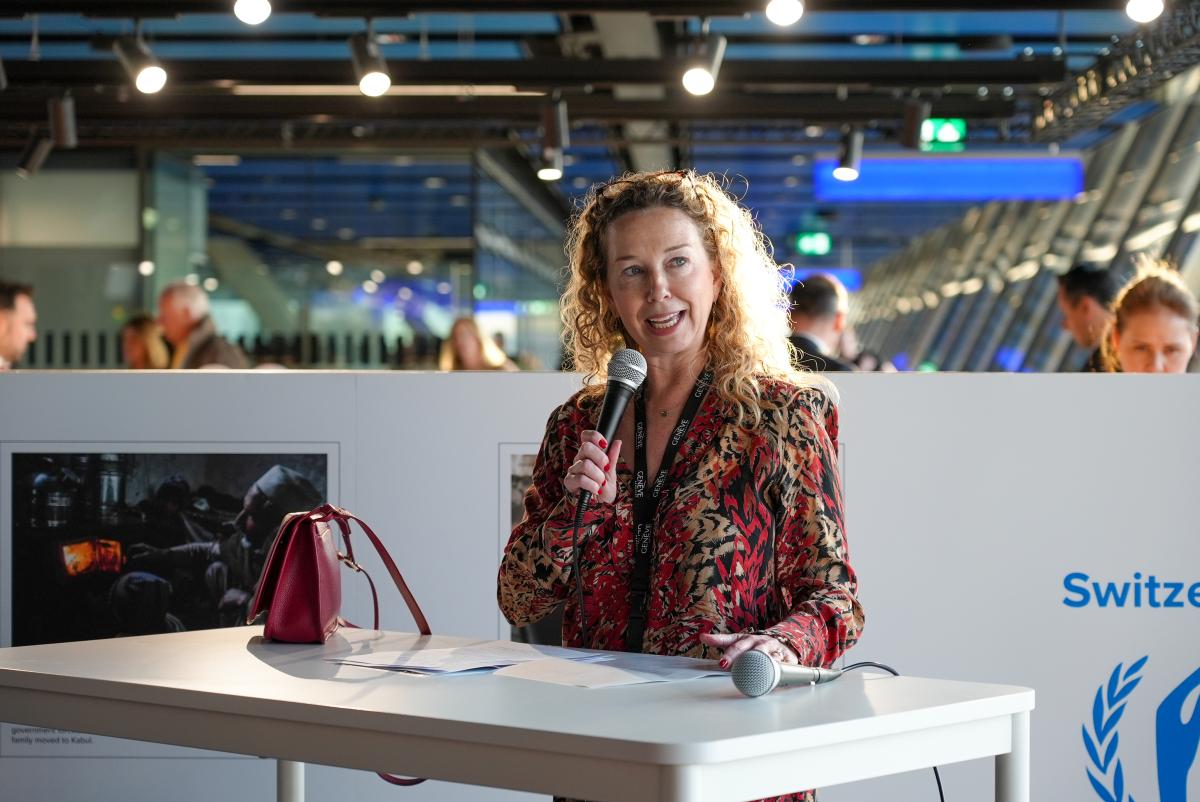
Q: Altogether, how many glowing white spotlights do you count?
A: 8